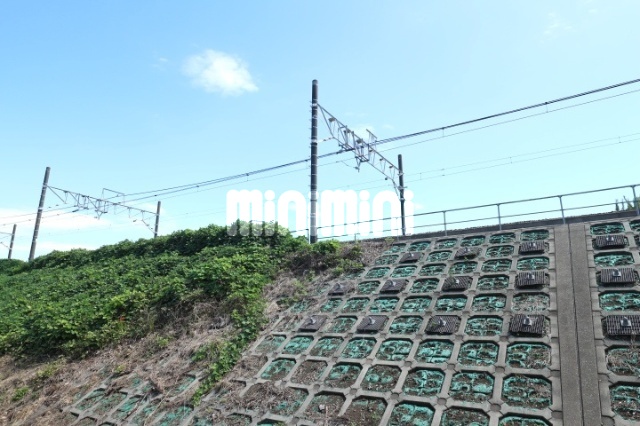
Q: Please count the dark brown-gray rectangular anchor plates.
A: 14